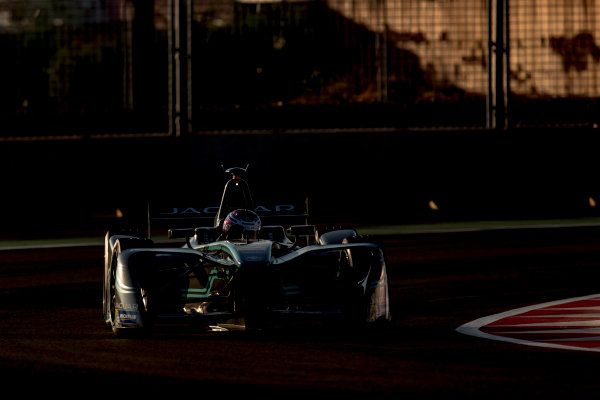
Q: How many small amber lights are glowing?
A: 3